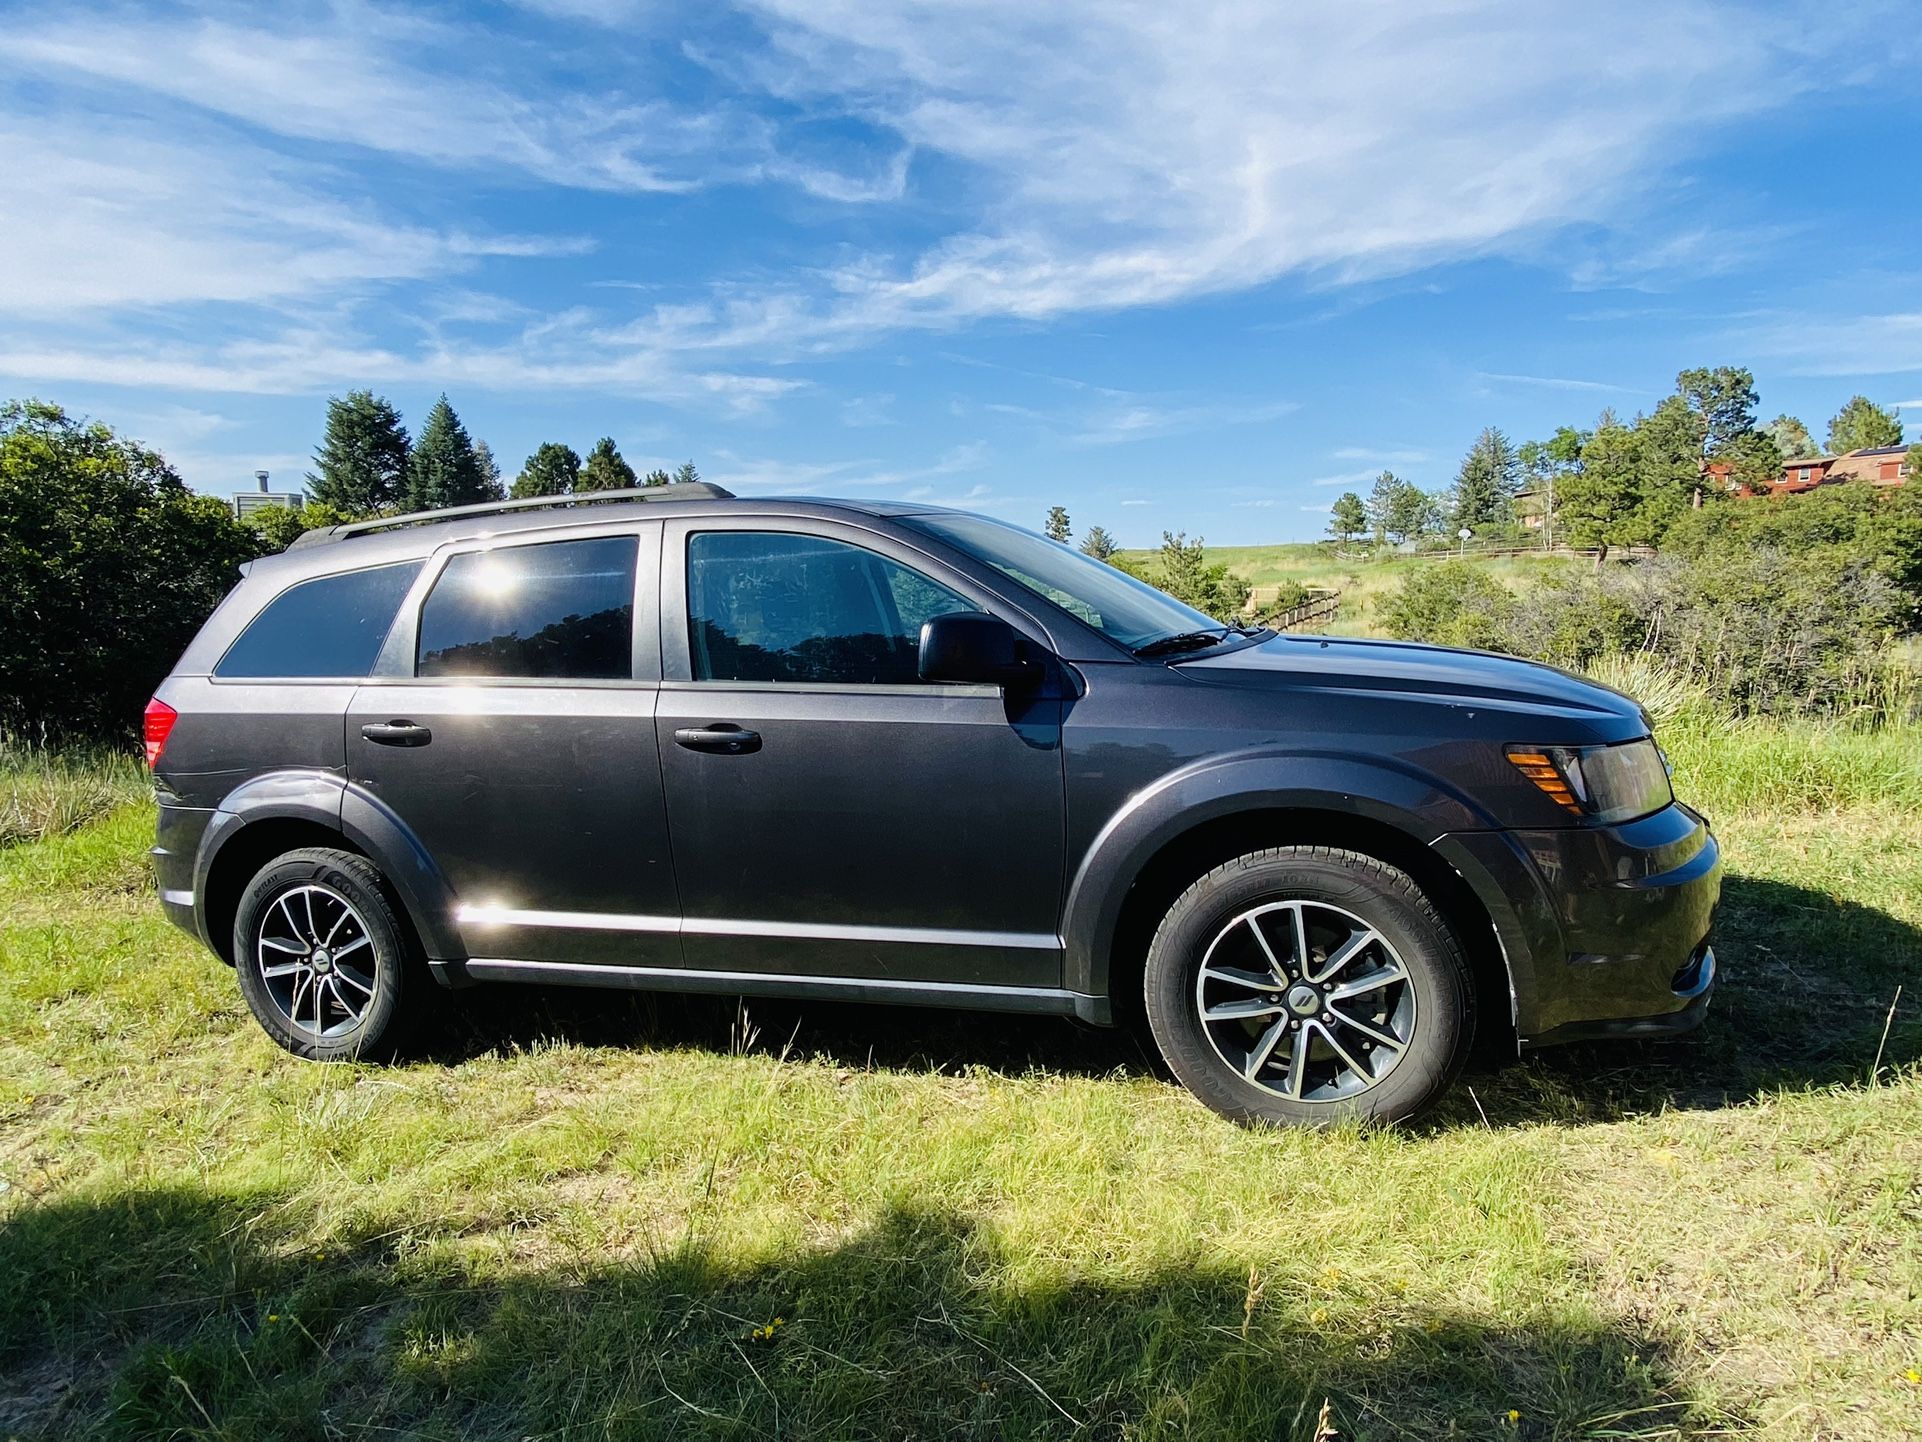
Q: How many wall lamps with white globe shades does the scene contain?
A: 0